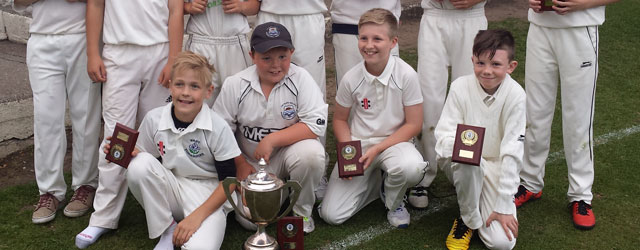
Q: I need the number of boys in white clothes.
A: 11